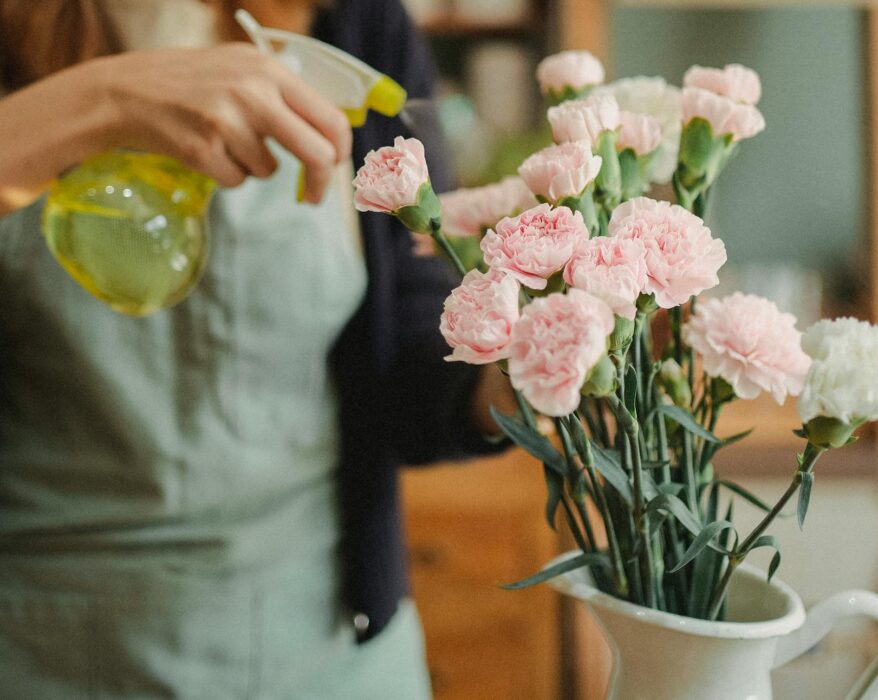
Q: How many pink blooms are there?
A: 14